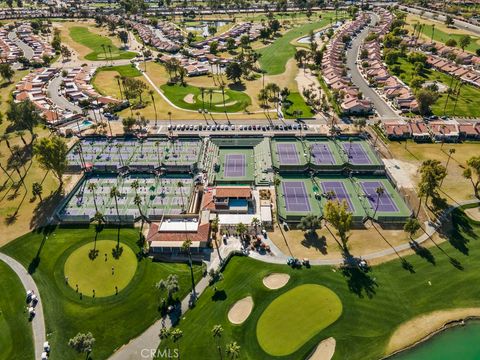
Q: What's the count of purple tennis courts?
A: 7